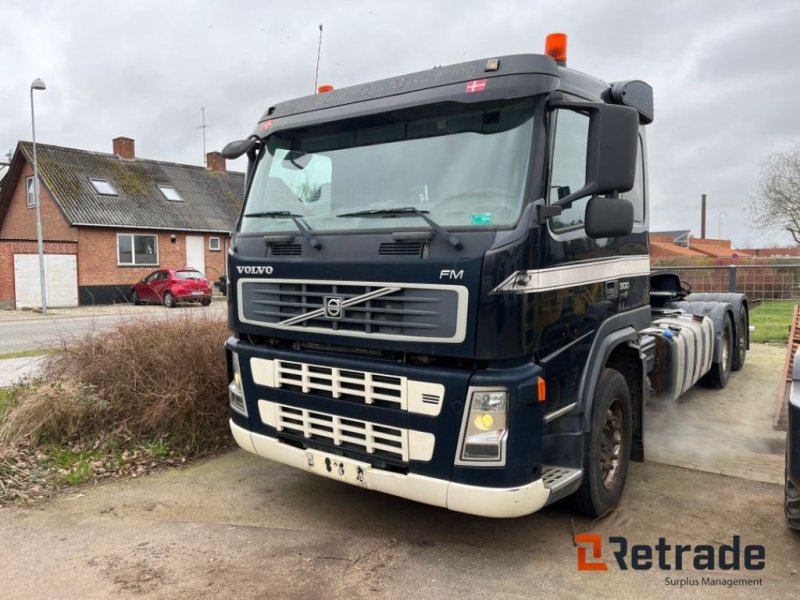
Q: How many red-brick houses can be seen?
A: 1